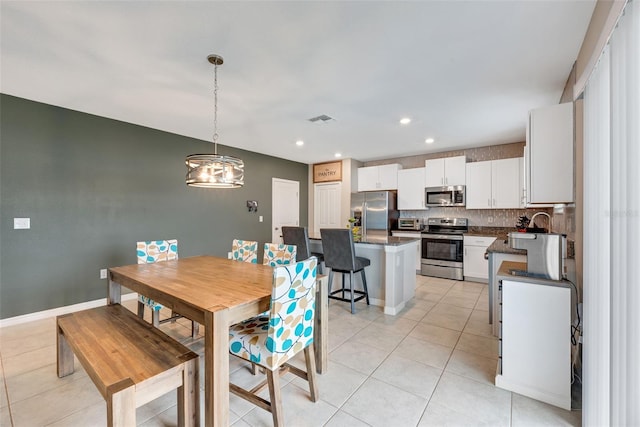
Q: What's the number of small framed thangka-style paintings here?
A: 0